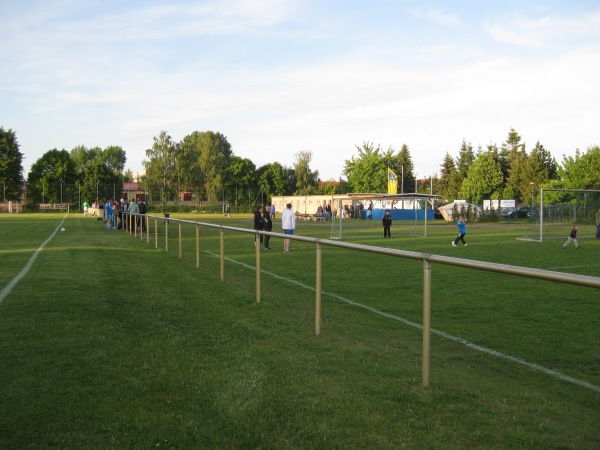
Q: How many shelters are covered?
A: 1